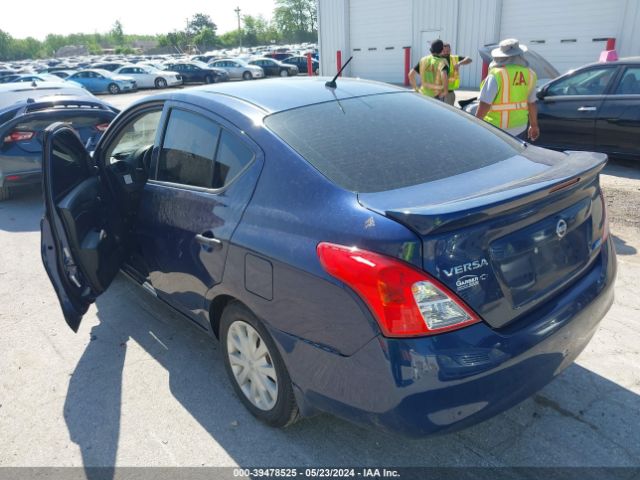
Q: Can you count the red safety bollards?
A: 5